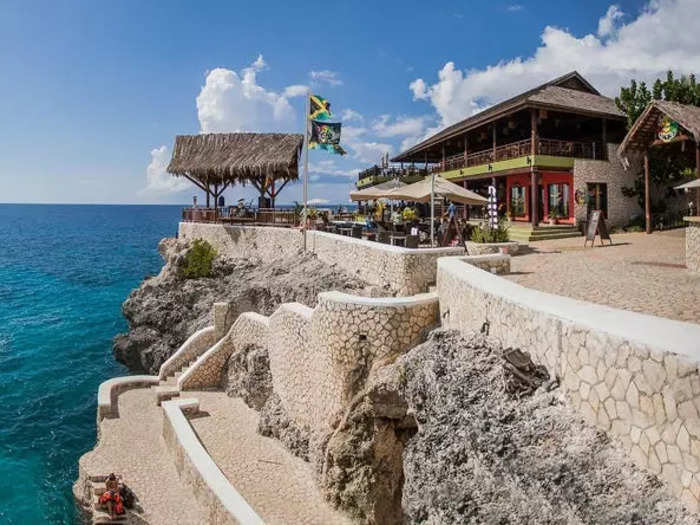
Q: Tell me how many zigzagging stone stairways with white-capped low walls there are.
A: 1